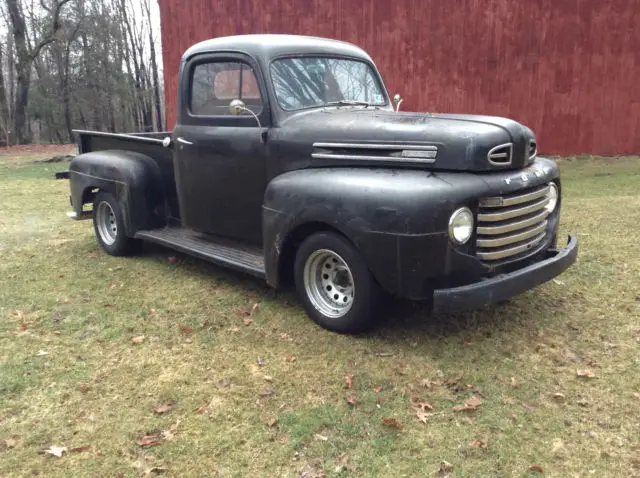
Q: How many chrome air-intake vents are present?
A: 2